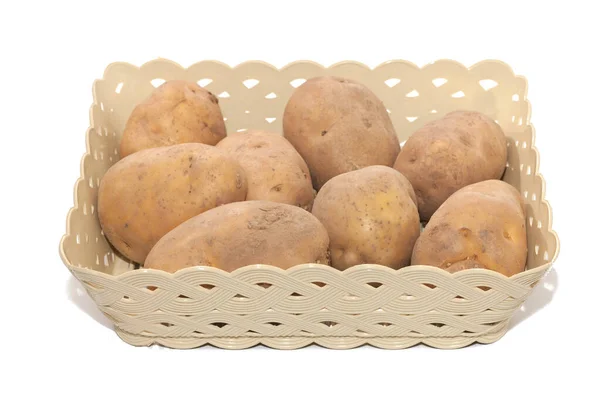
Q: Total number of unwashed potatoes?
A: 8